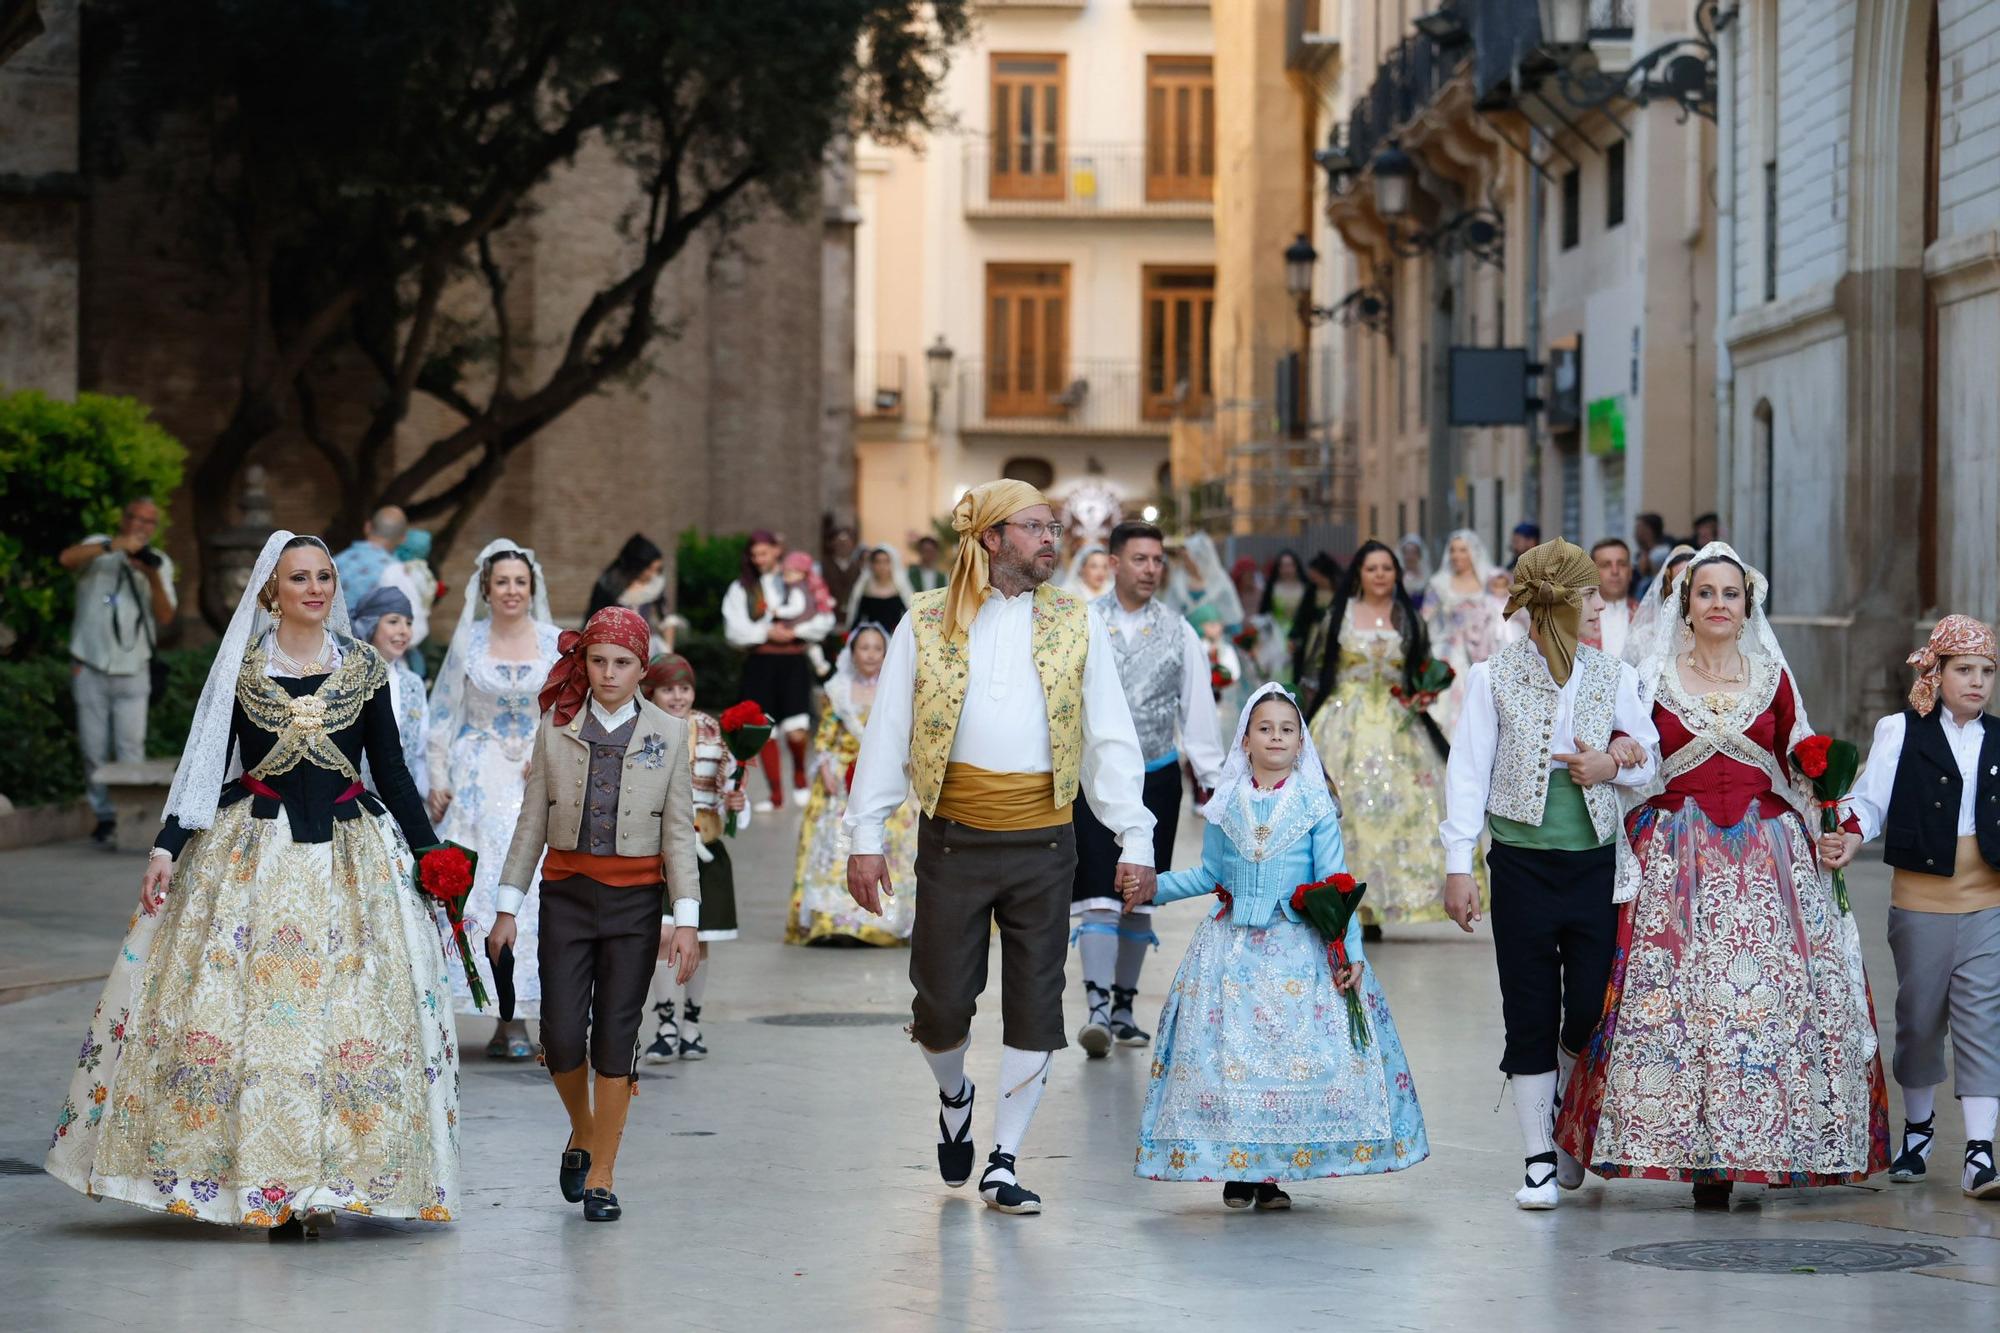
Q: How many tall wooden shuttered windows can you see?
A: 4